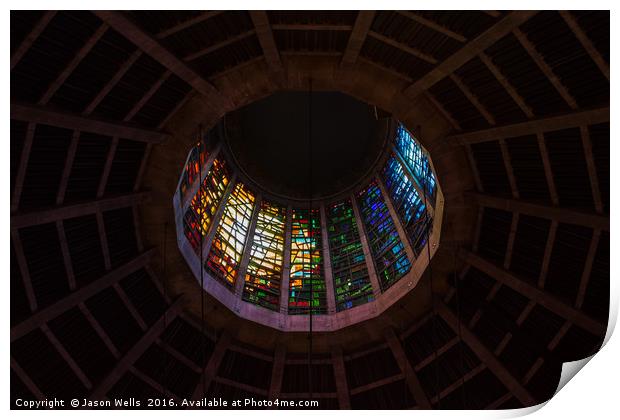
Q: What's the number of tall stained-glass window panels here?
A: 9